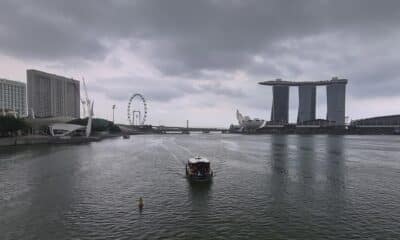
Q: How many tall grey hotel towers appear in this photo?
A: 3